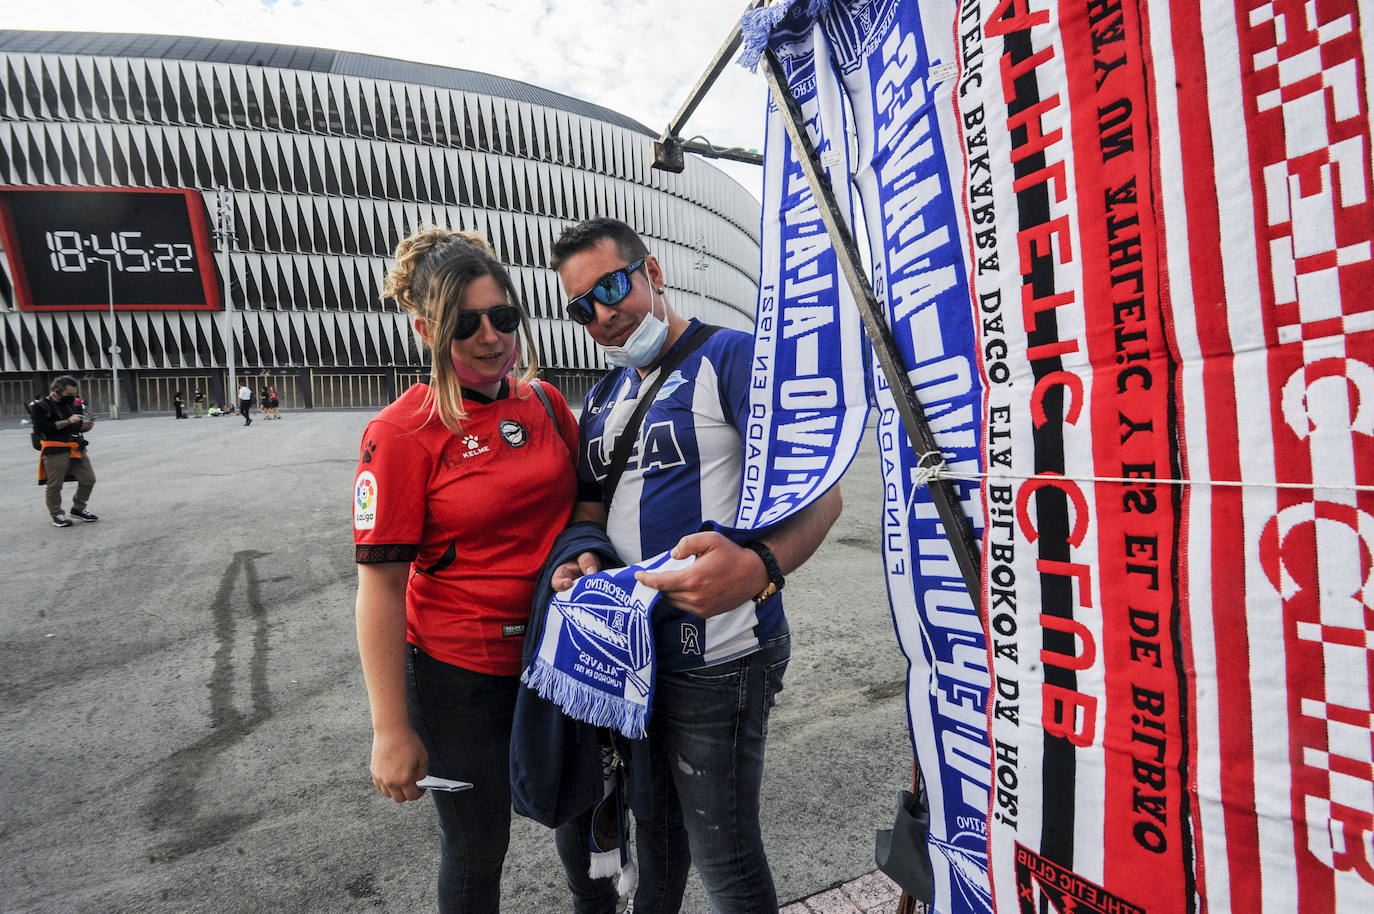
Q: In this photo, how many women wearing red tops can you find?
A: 2